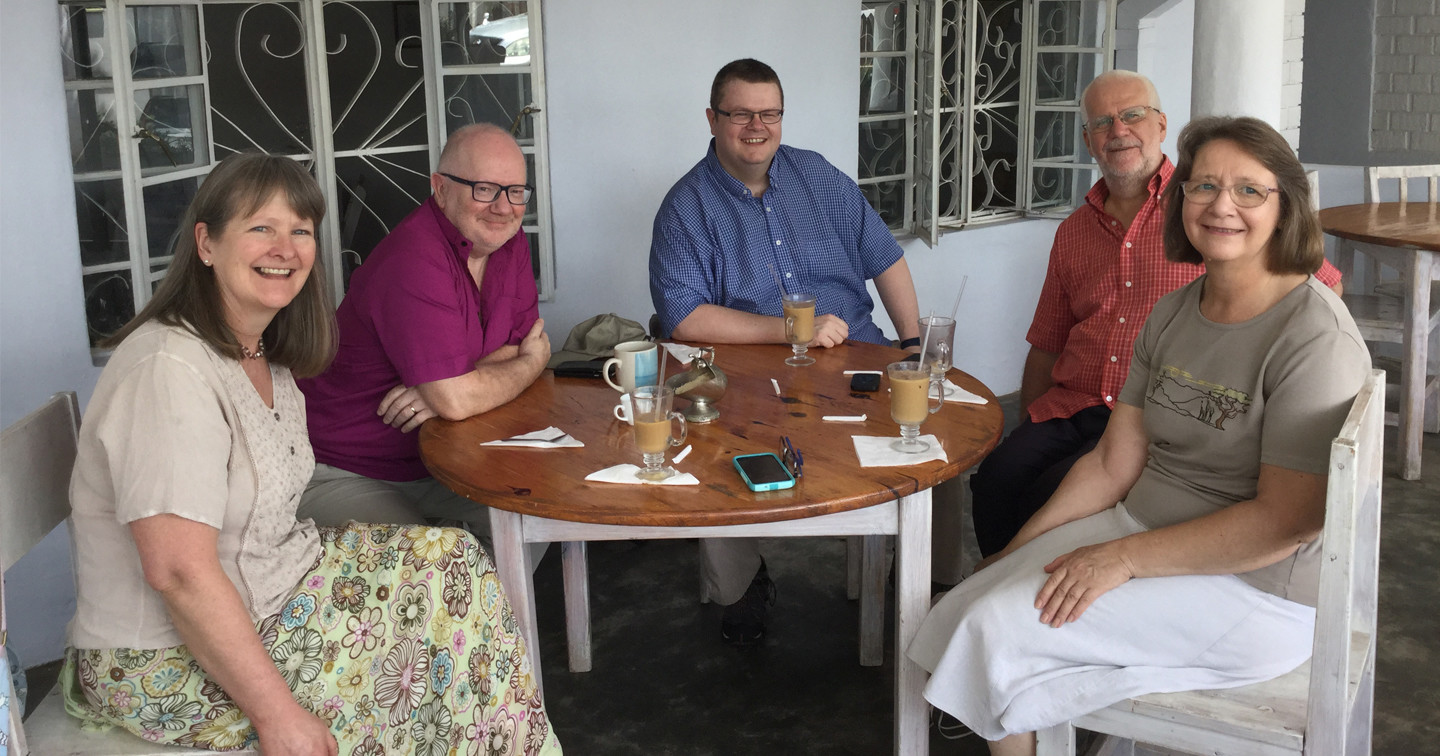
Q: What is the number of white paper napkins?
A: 5